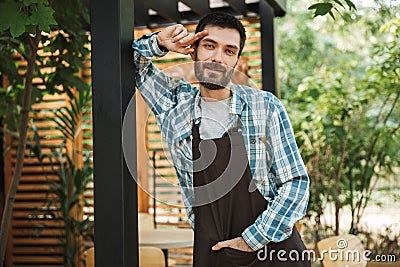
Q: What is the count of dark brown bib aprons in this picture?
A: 1